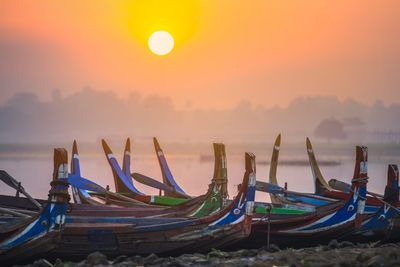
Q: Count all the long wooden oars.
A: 5